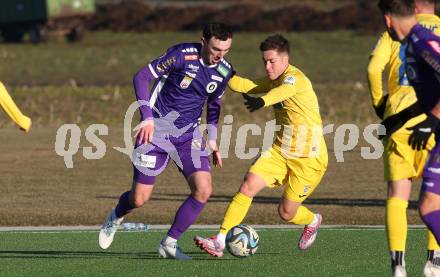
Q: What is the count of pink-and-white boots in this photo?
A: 2